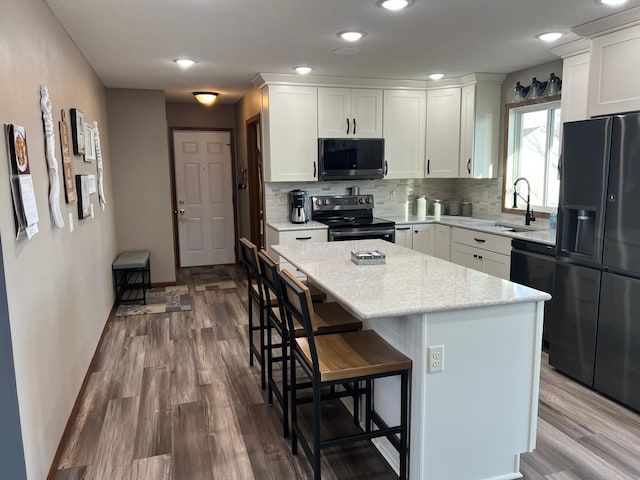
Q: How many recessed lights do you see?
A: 7